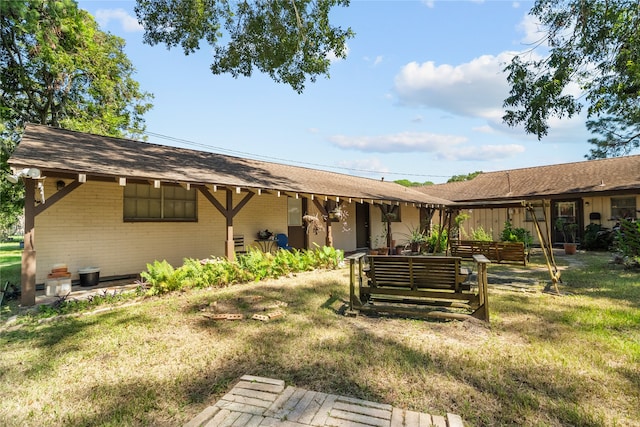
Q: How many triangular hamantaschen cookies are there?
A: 0